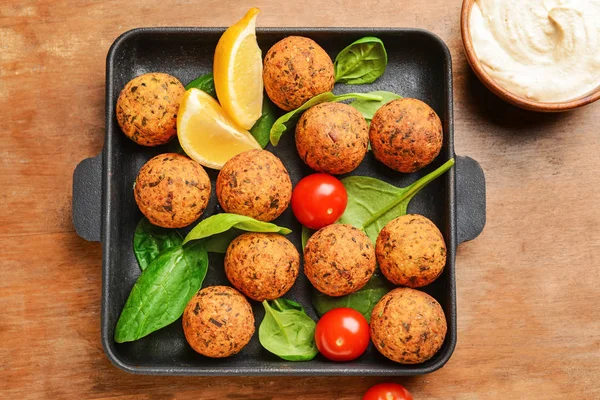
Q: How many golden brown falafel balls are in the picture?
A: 11